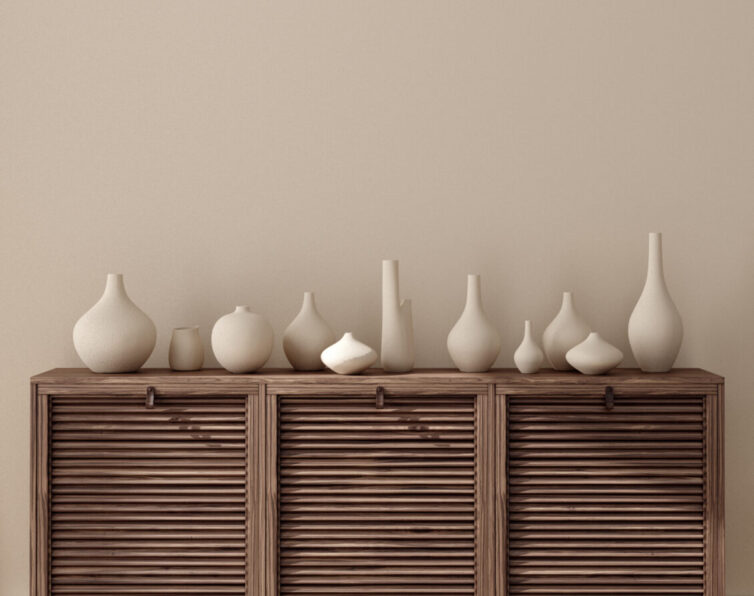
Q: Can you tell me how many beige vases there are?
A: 11